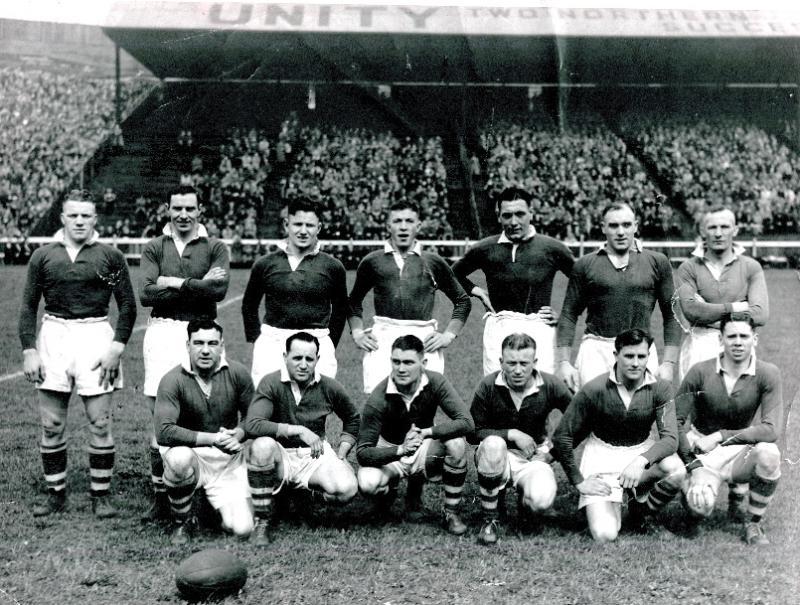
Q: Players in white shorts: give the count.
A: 13